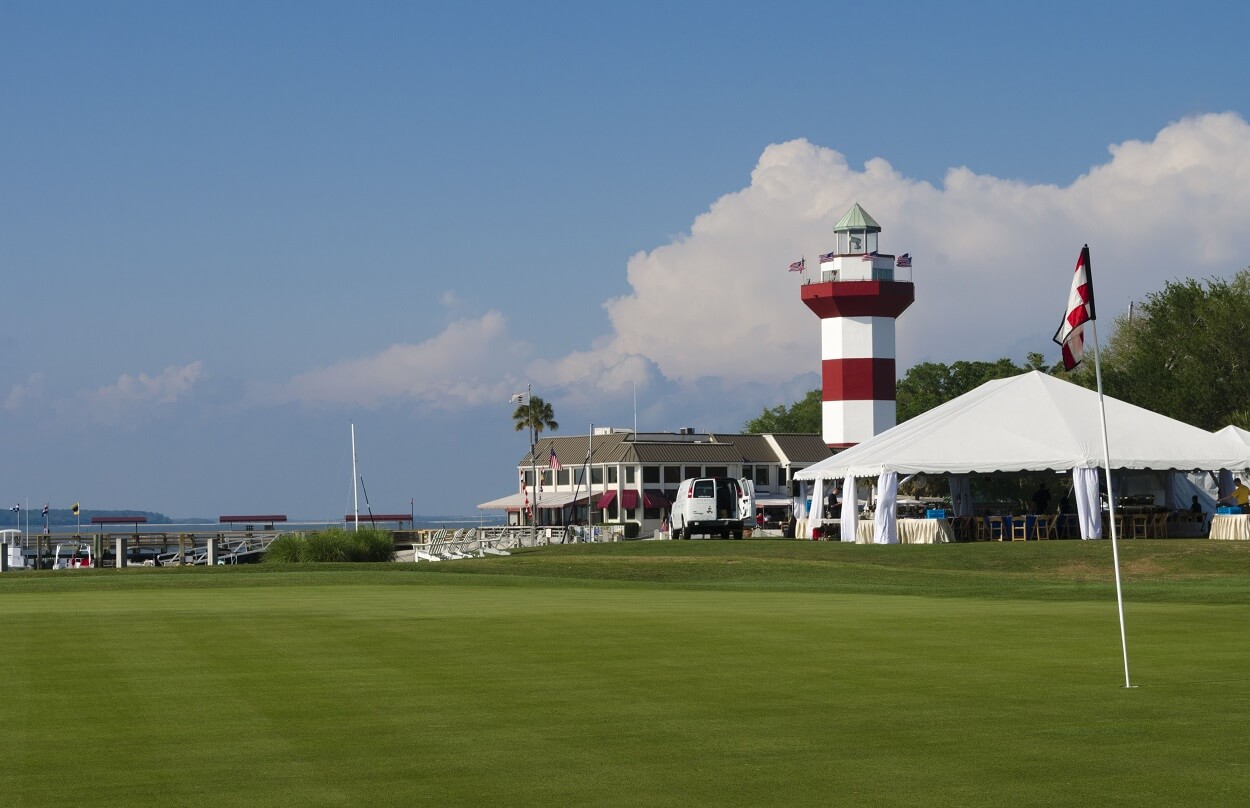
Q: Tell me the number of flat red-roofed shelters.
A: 3